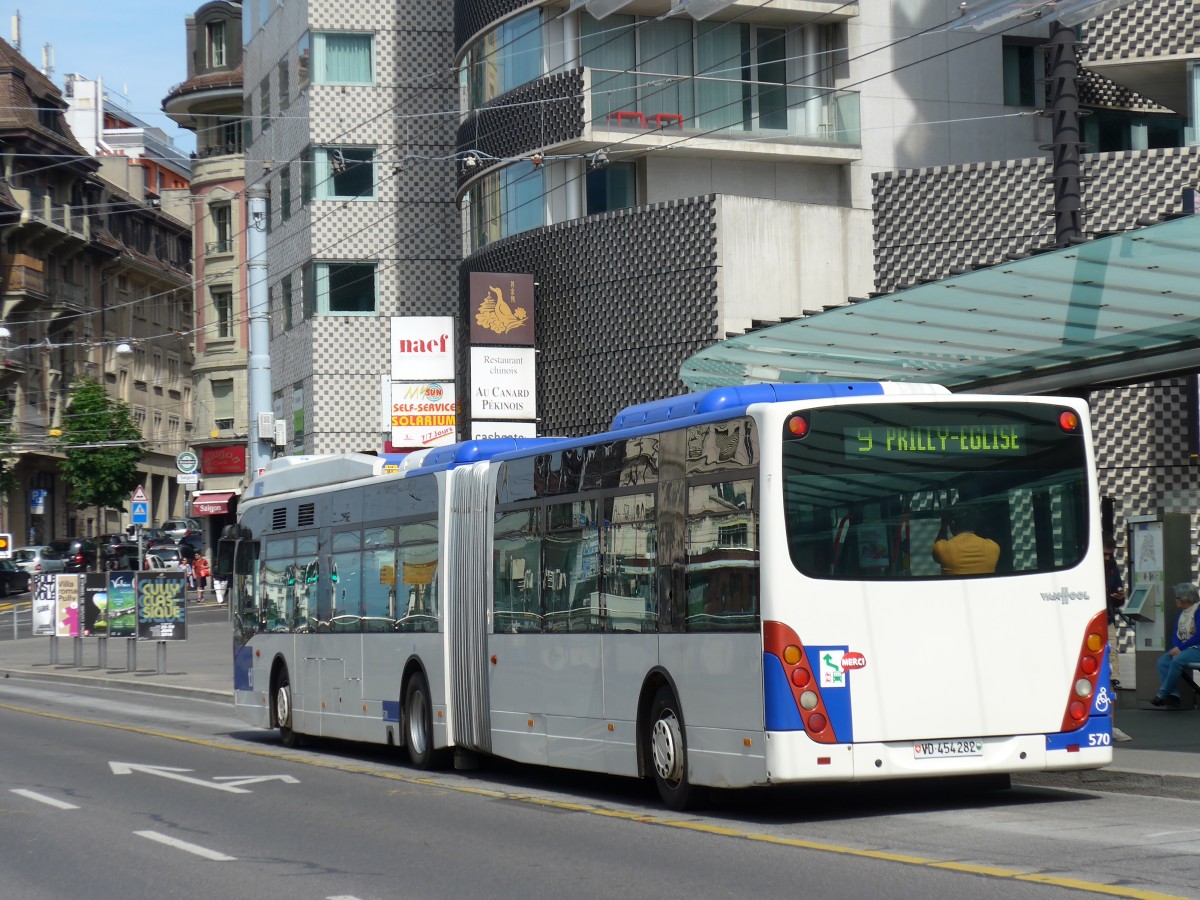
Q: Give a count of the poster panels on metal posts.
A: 5